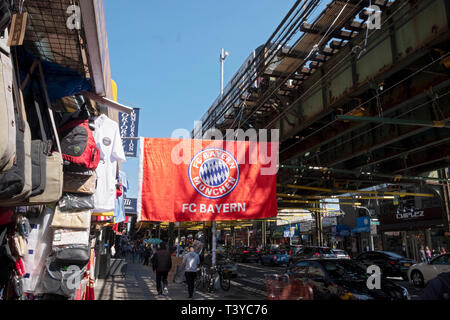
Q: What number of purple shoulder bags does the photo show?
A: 0